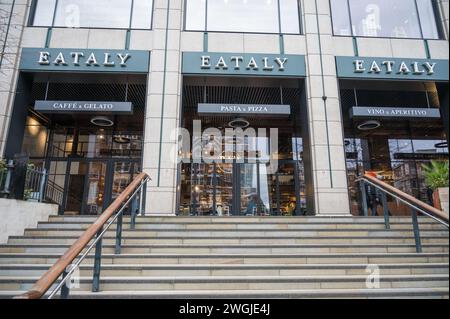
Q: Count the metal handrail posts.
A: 8